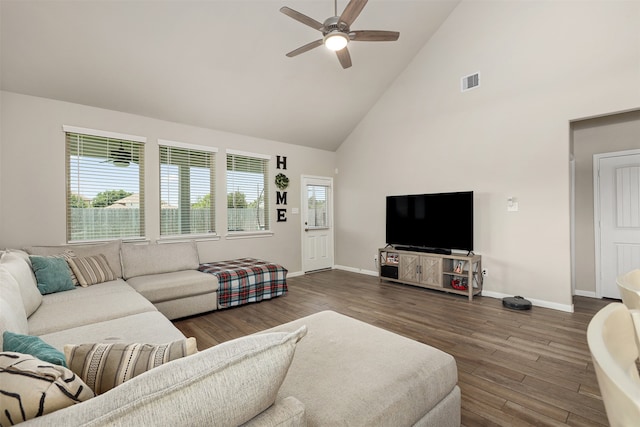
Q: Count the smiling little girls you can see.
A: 0